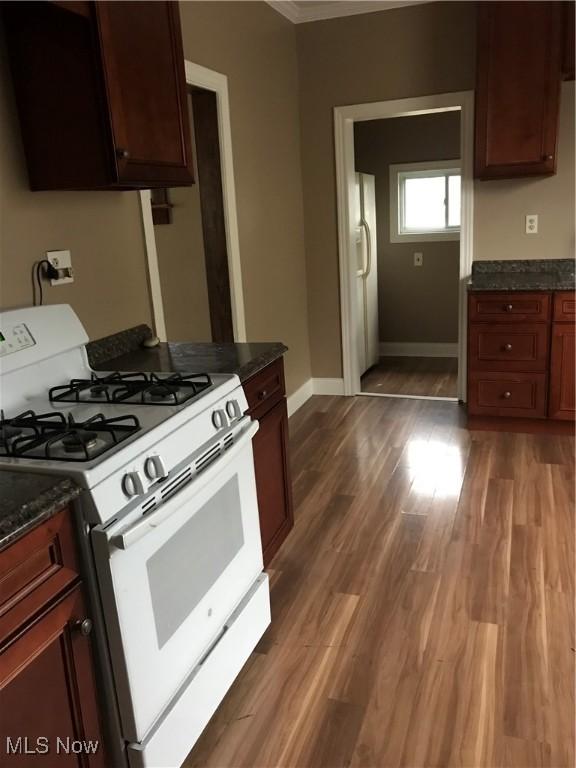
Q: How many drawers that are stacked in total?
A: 3